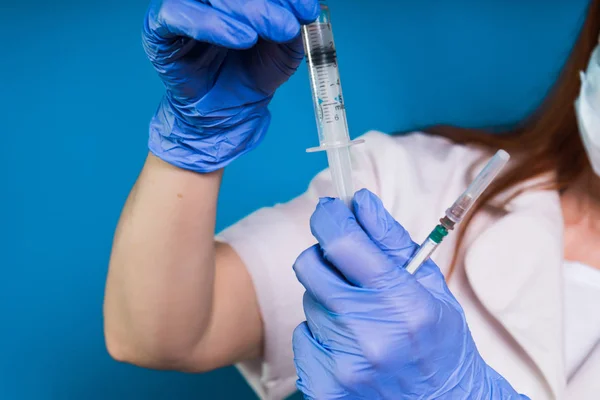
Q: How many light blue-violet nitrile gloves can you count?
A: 2